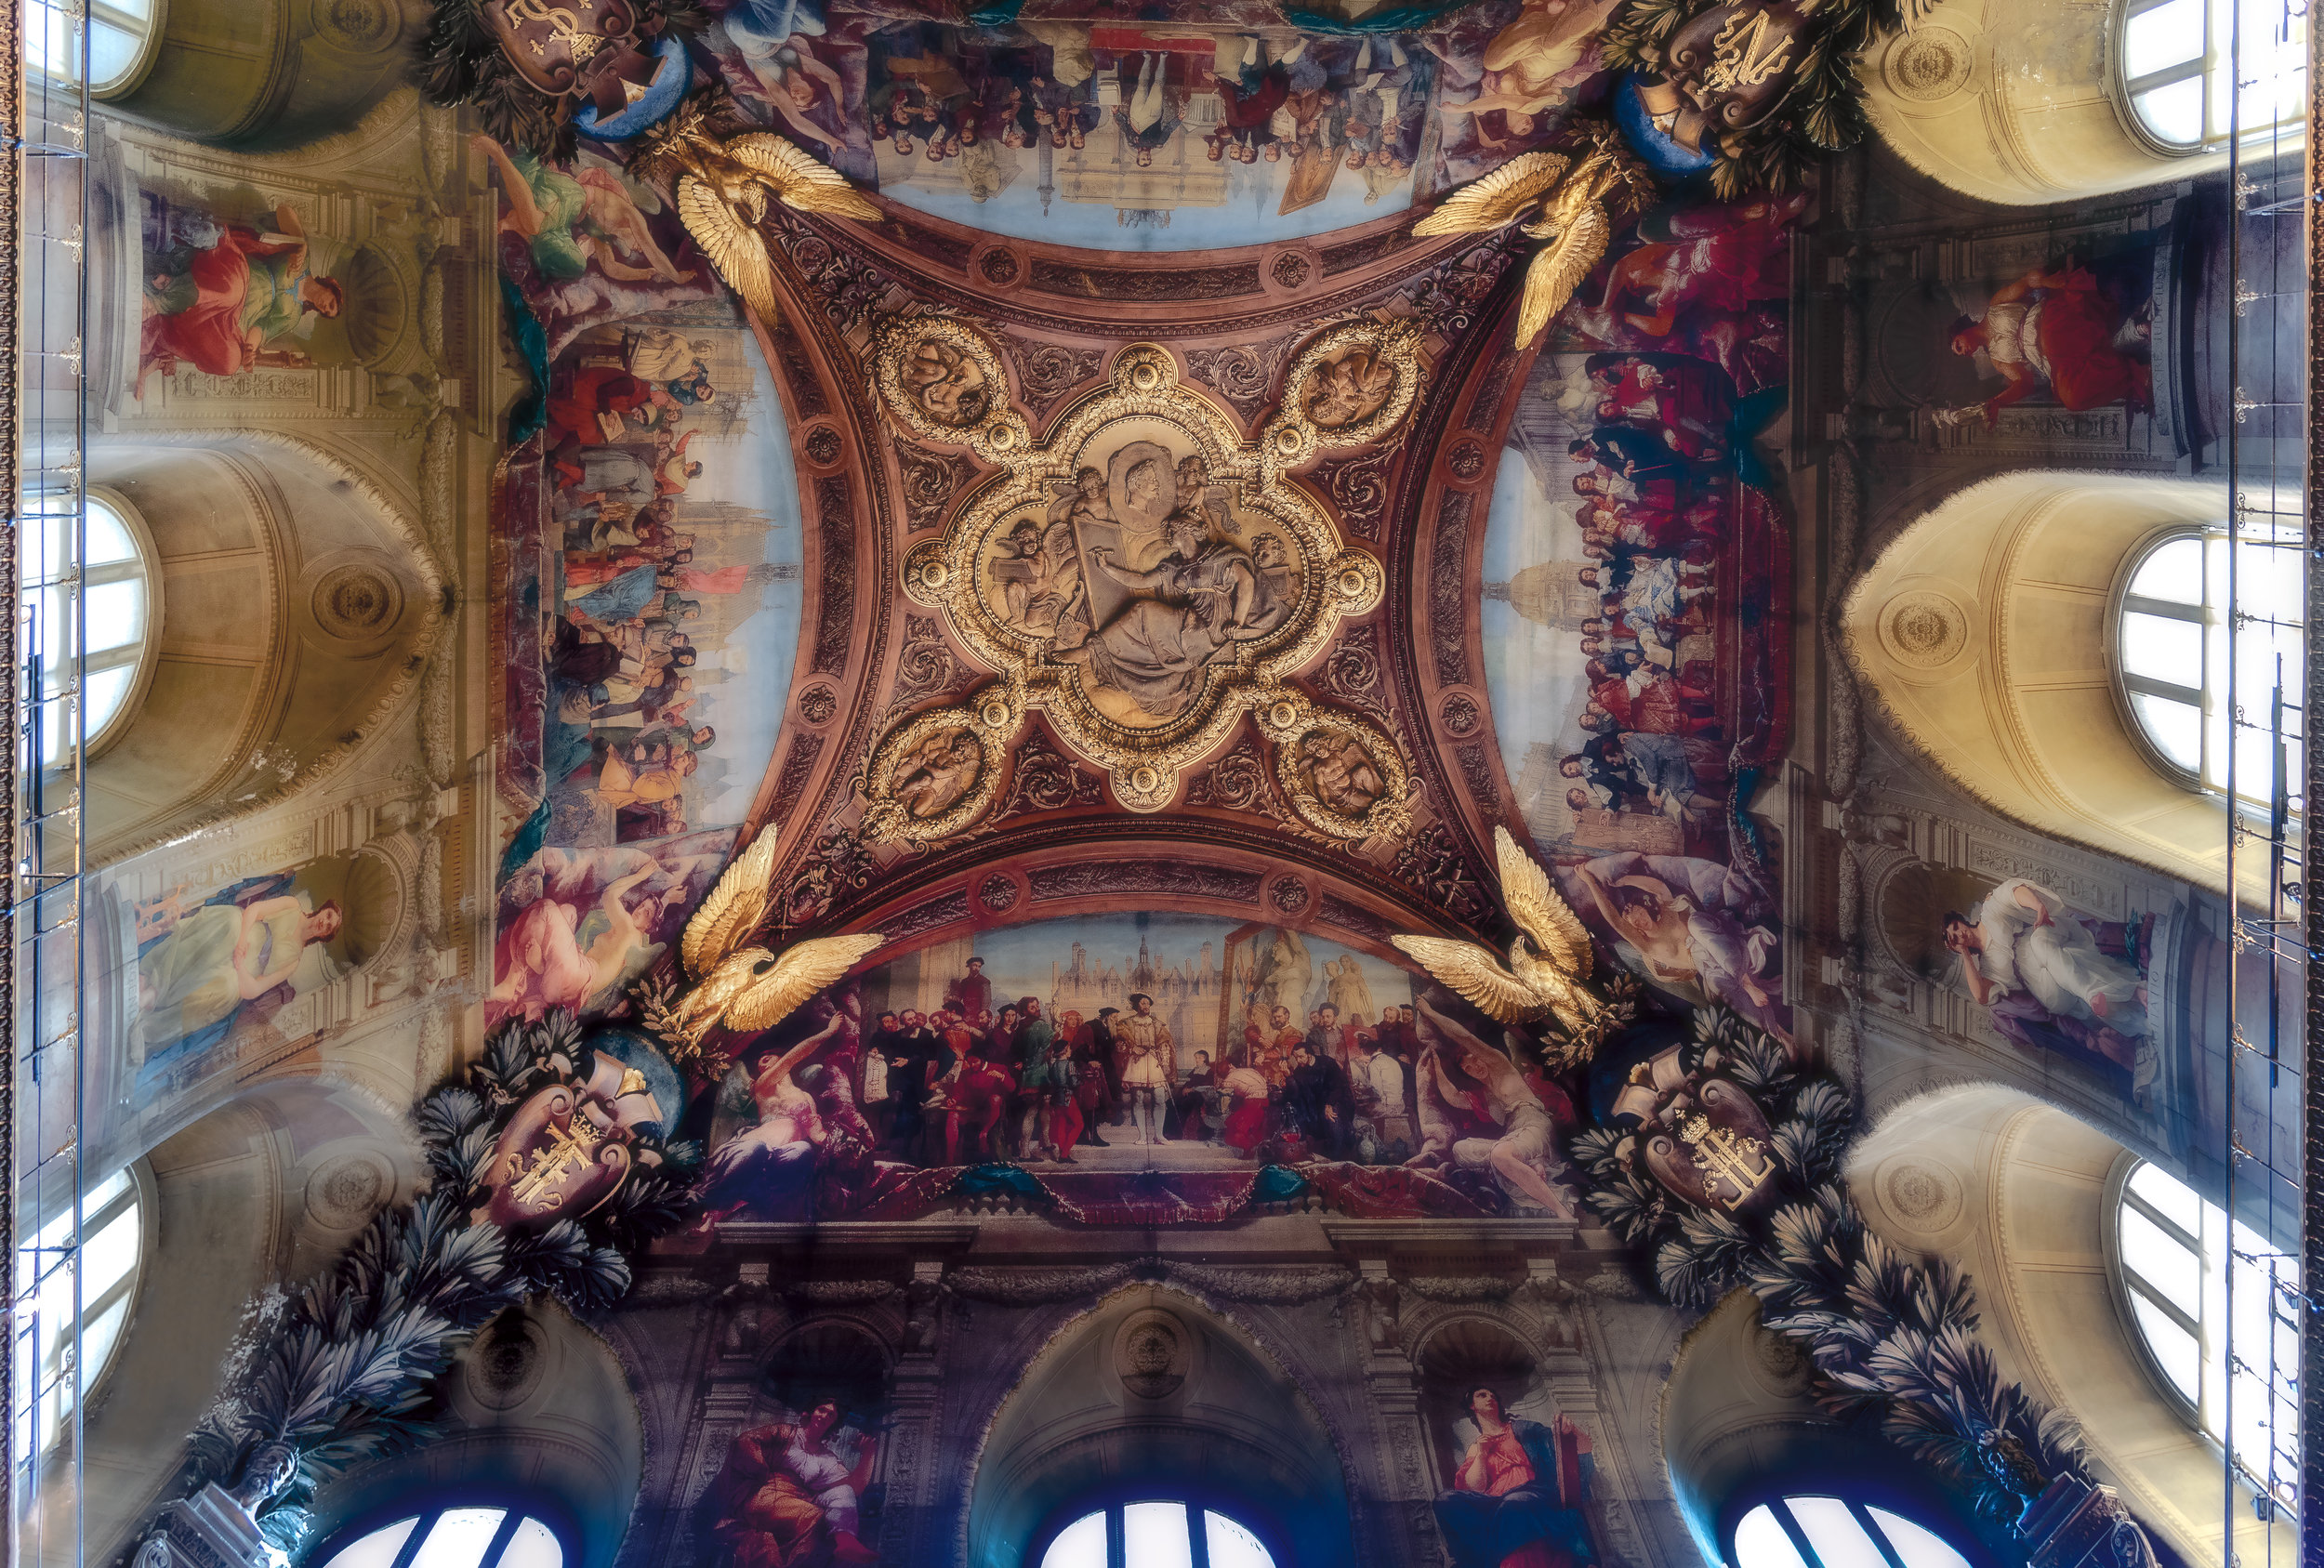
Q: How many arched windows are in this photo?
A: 9